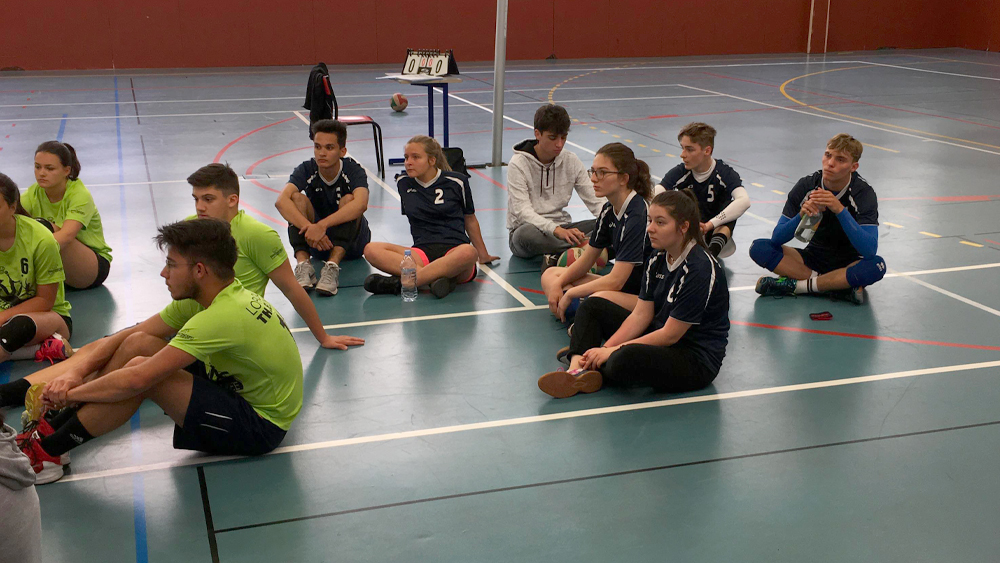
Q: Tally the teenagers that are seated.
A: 11